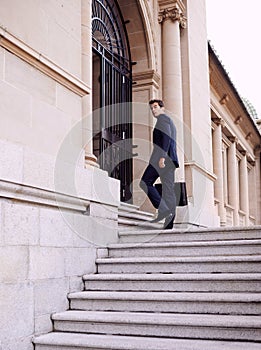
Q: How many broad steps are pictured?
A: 7